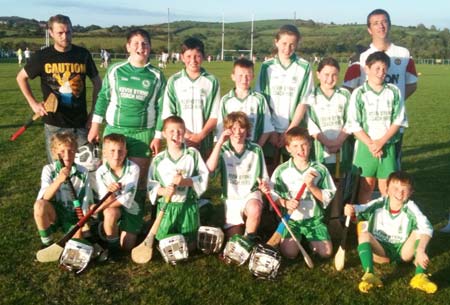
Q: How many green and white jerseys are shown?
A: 12